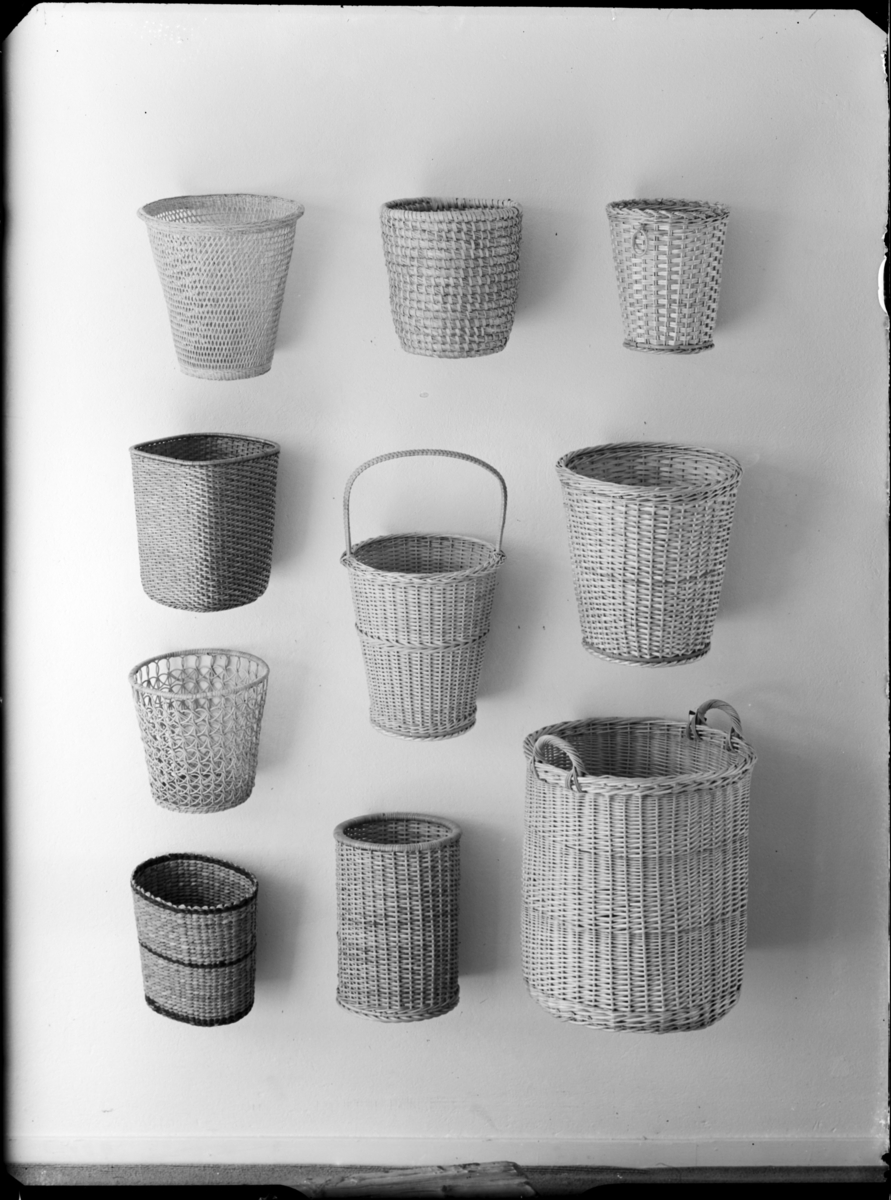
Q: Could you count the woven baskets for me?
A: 10